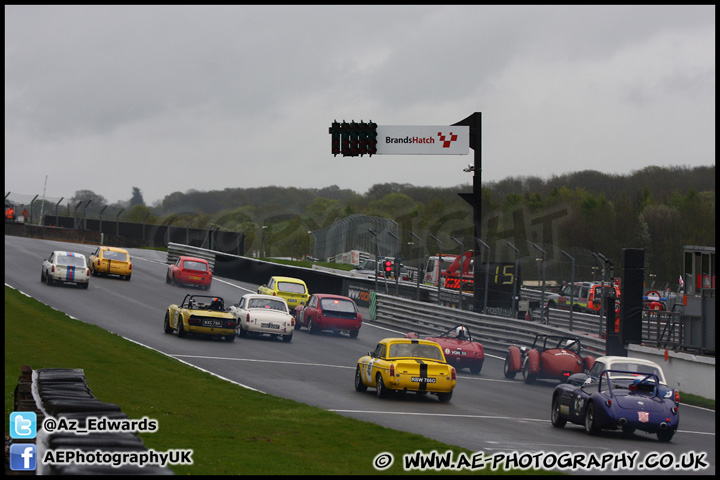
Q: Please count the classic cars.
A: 12